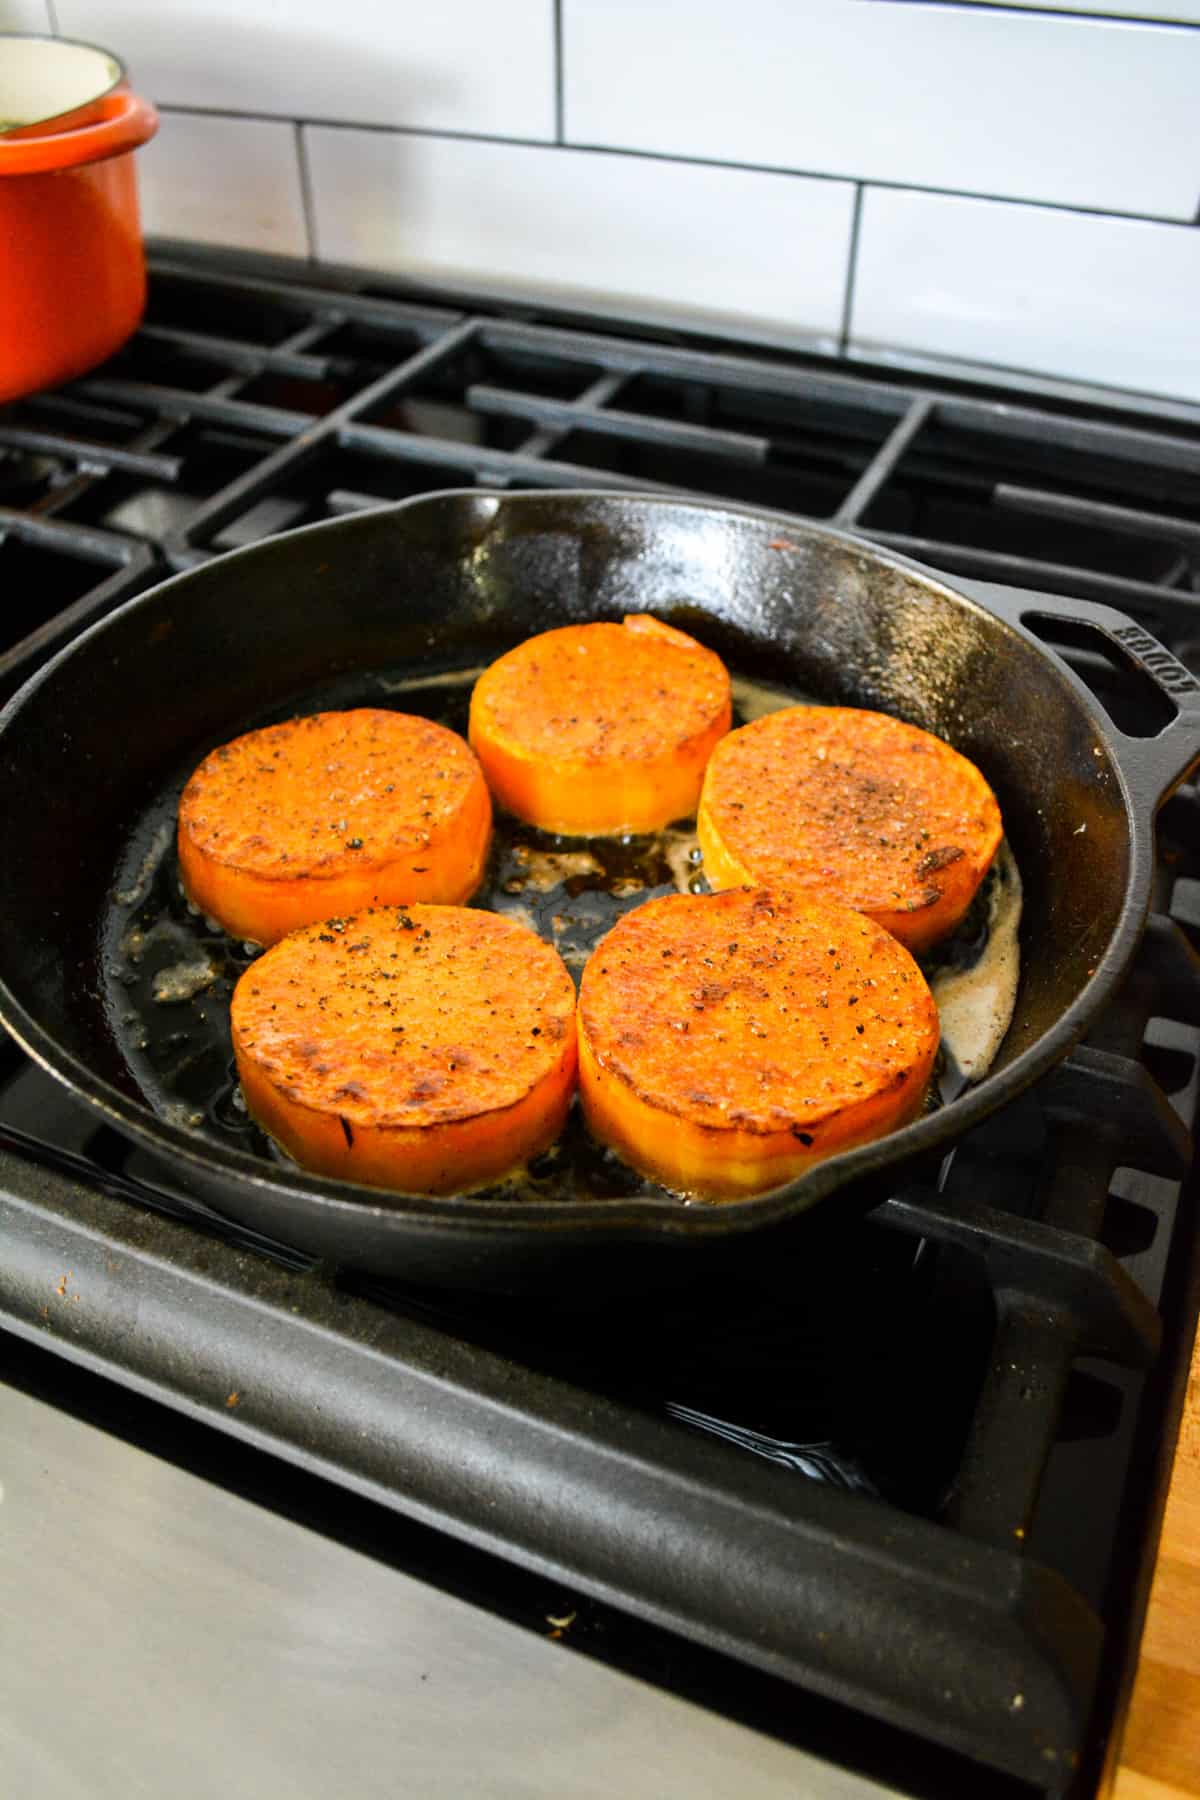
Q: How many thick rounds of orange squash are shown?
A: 5